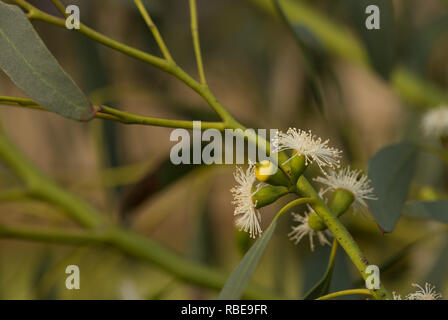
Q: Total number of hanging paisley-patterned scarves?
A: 0